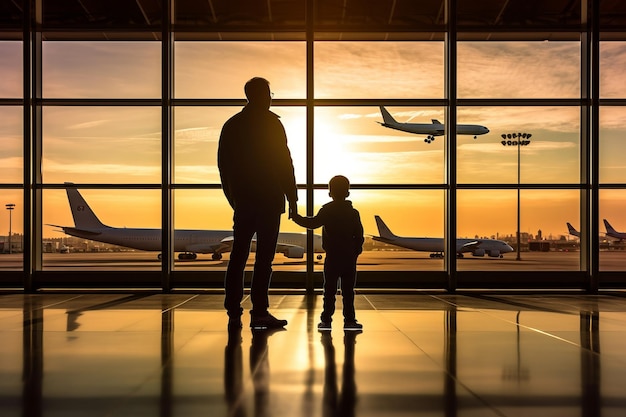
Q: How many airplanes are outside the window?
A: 5